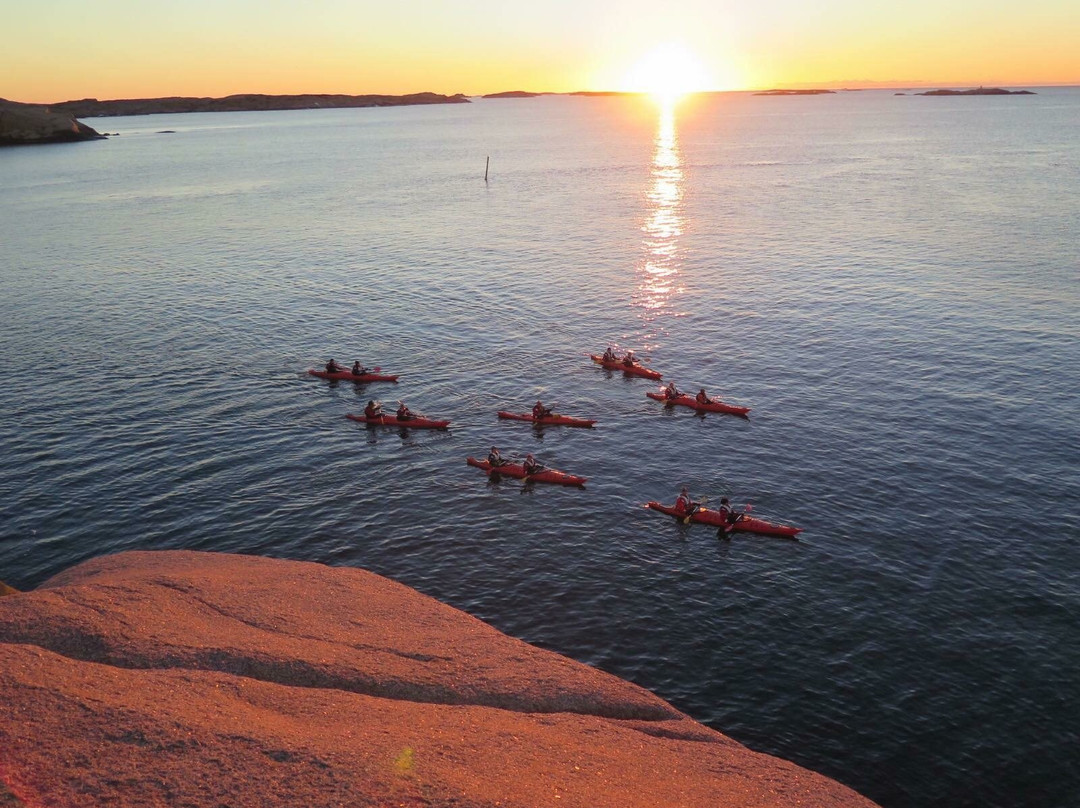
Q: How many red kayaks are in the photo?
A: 7